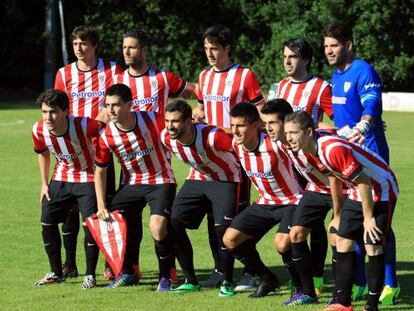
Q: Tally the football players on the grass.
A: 11